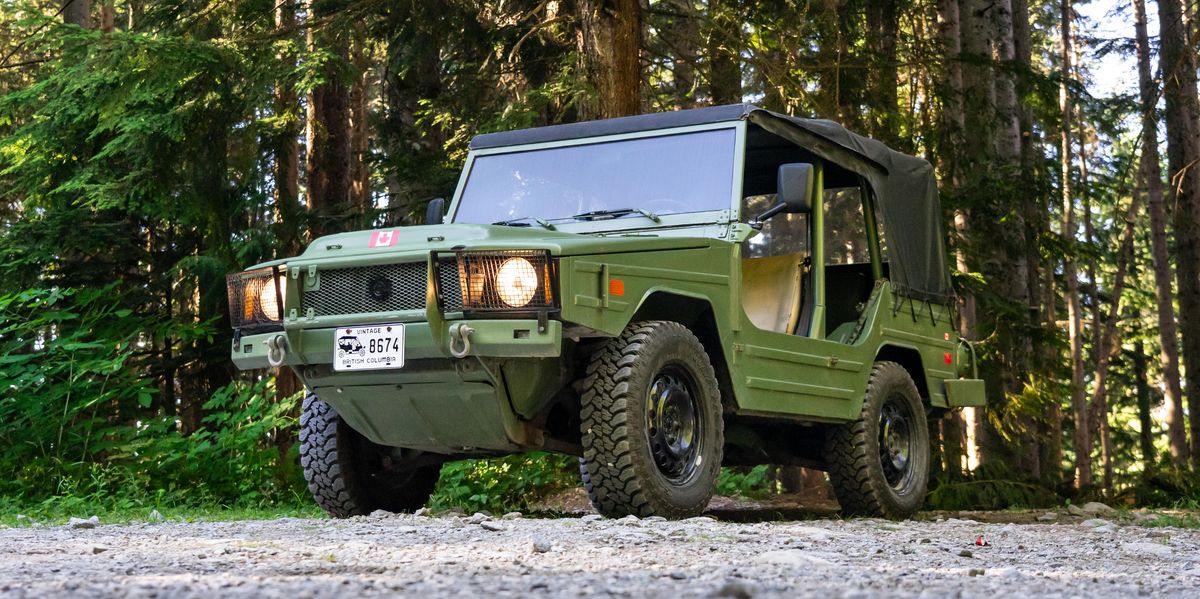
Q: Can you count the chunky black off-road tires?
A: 3